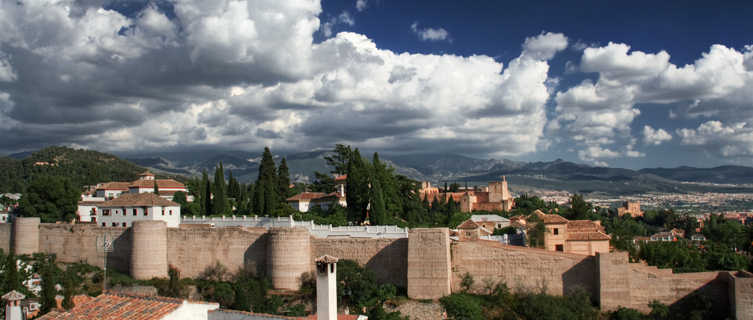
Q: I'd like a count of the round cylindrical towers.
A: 3